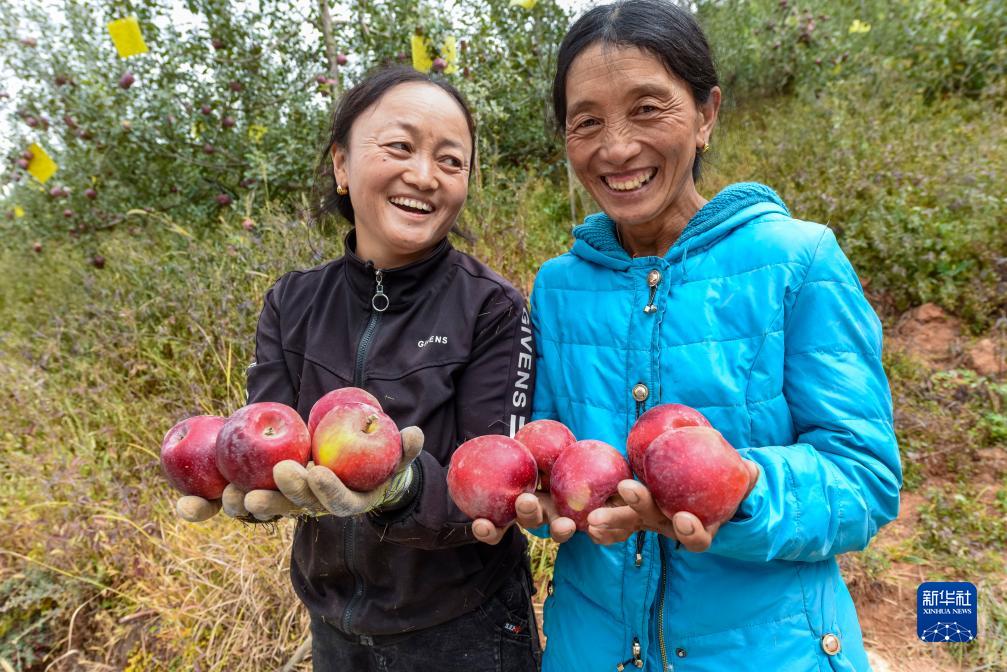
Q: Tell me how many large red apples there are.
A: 9